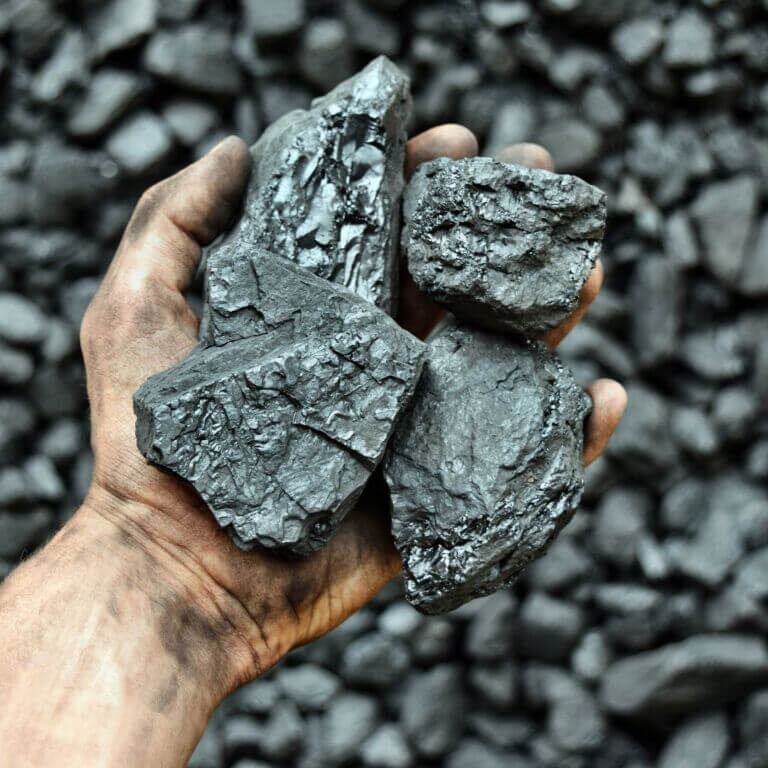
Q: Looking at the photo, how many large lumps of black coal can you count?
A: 4